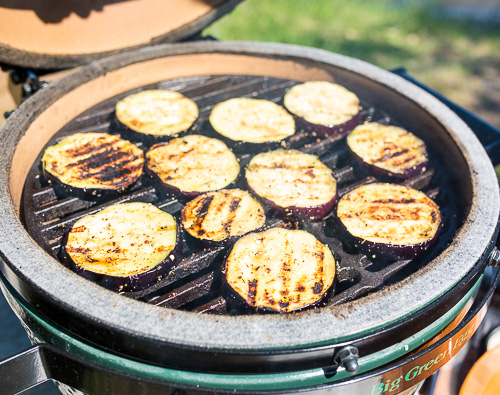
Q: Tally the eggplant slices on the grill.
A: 11